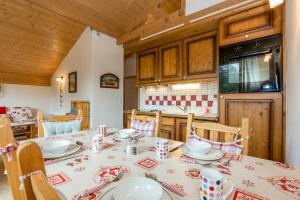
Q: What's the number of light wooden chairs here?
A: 5